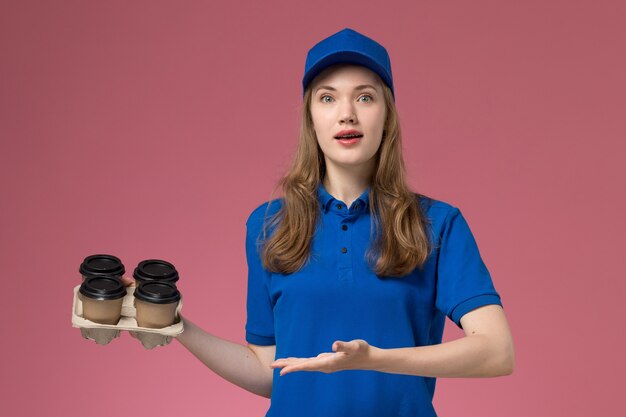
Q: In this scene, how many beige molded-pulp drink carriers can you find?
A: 1